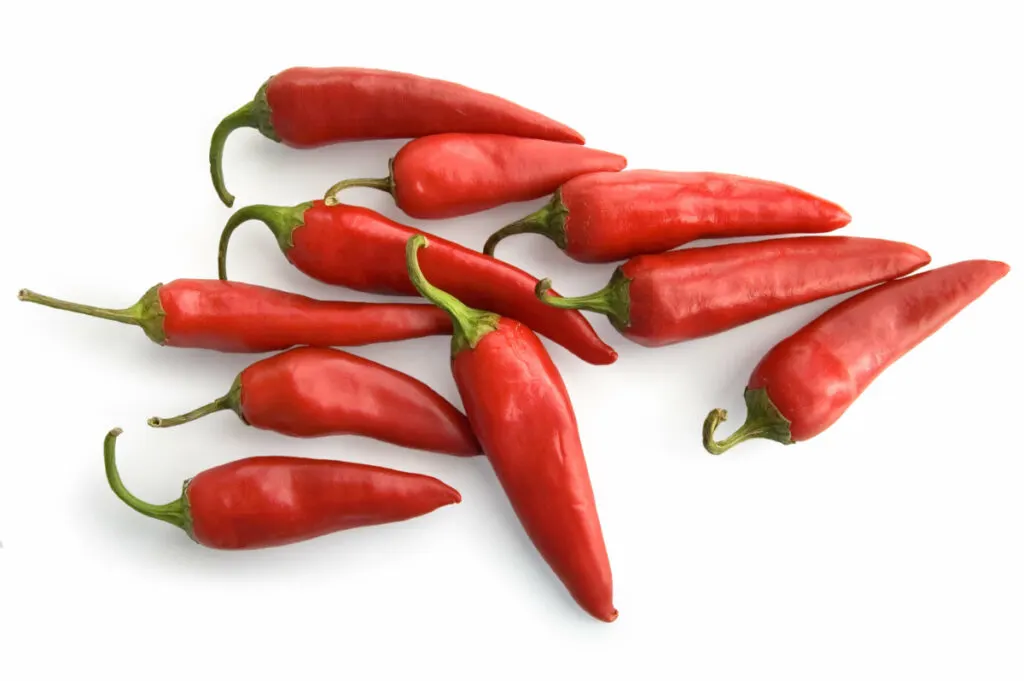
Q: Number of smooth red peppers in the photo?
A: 10